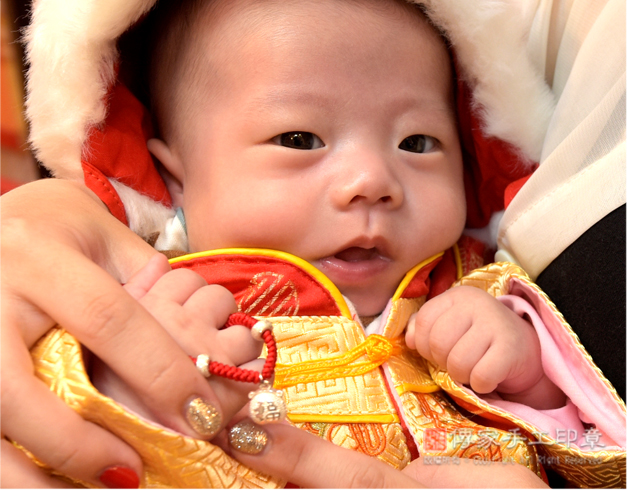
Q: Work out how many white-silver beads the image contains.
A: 2